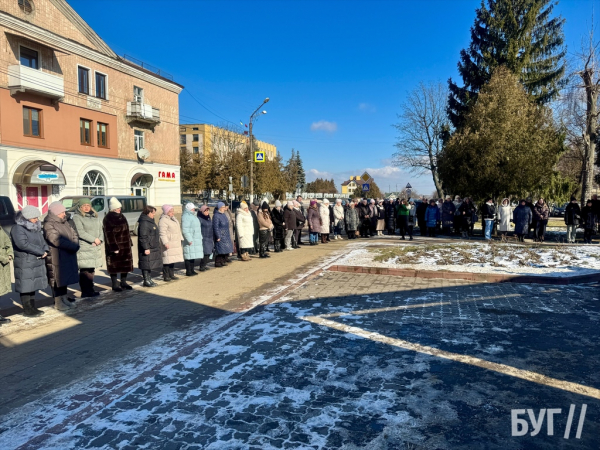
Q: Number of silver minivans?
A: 1